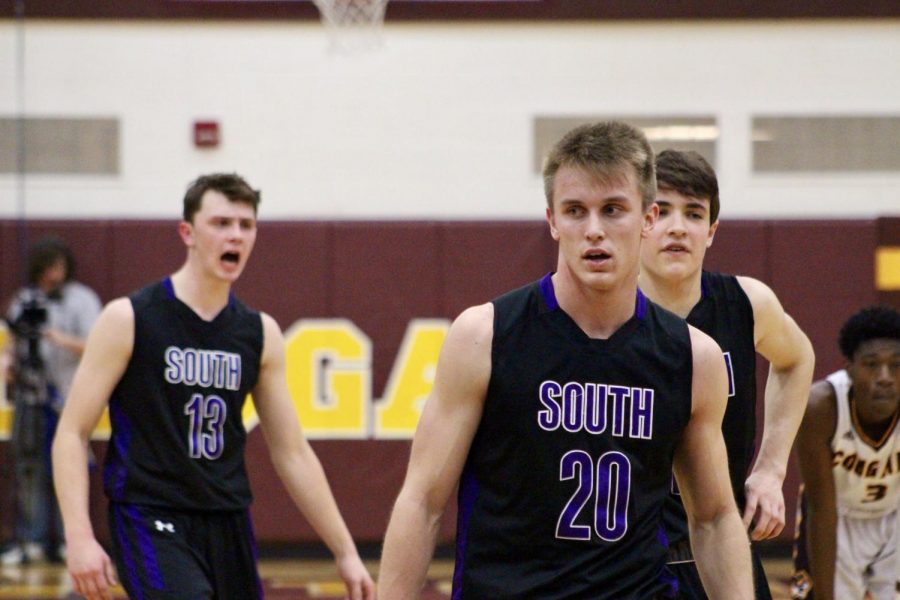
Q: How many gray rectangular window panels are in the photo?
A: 3